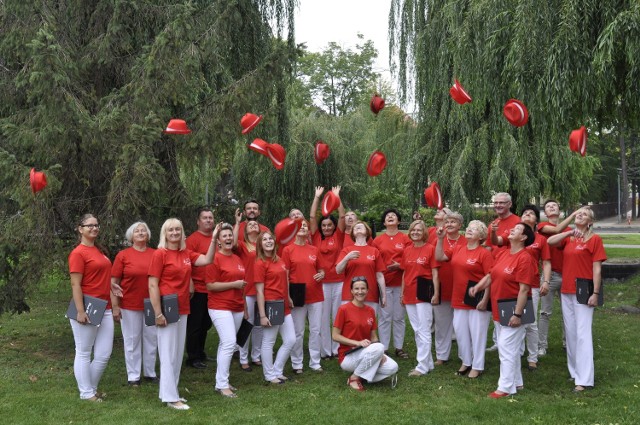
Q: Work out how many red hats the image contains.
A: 14